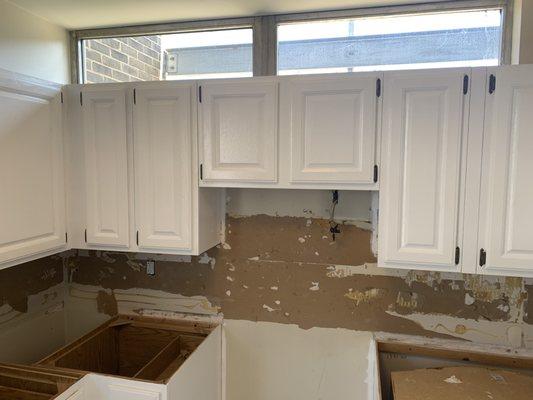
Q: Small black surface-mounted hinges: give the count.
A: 14